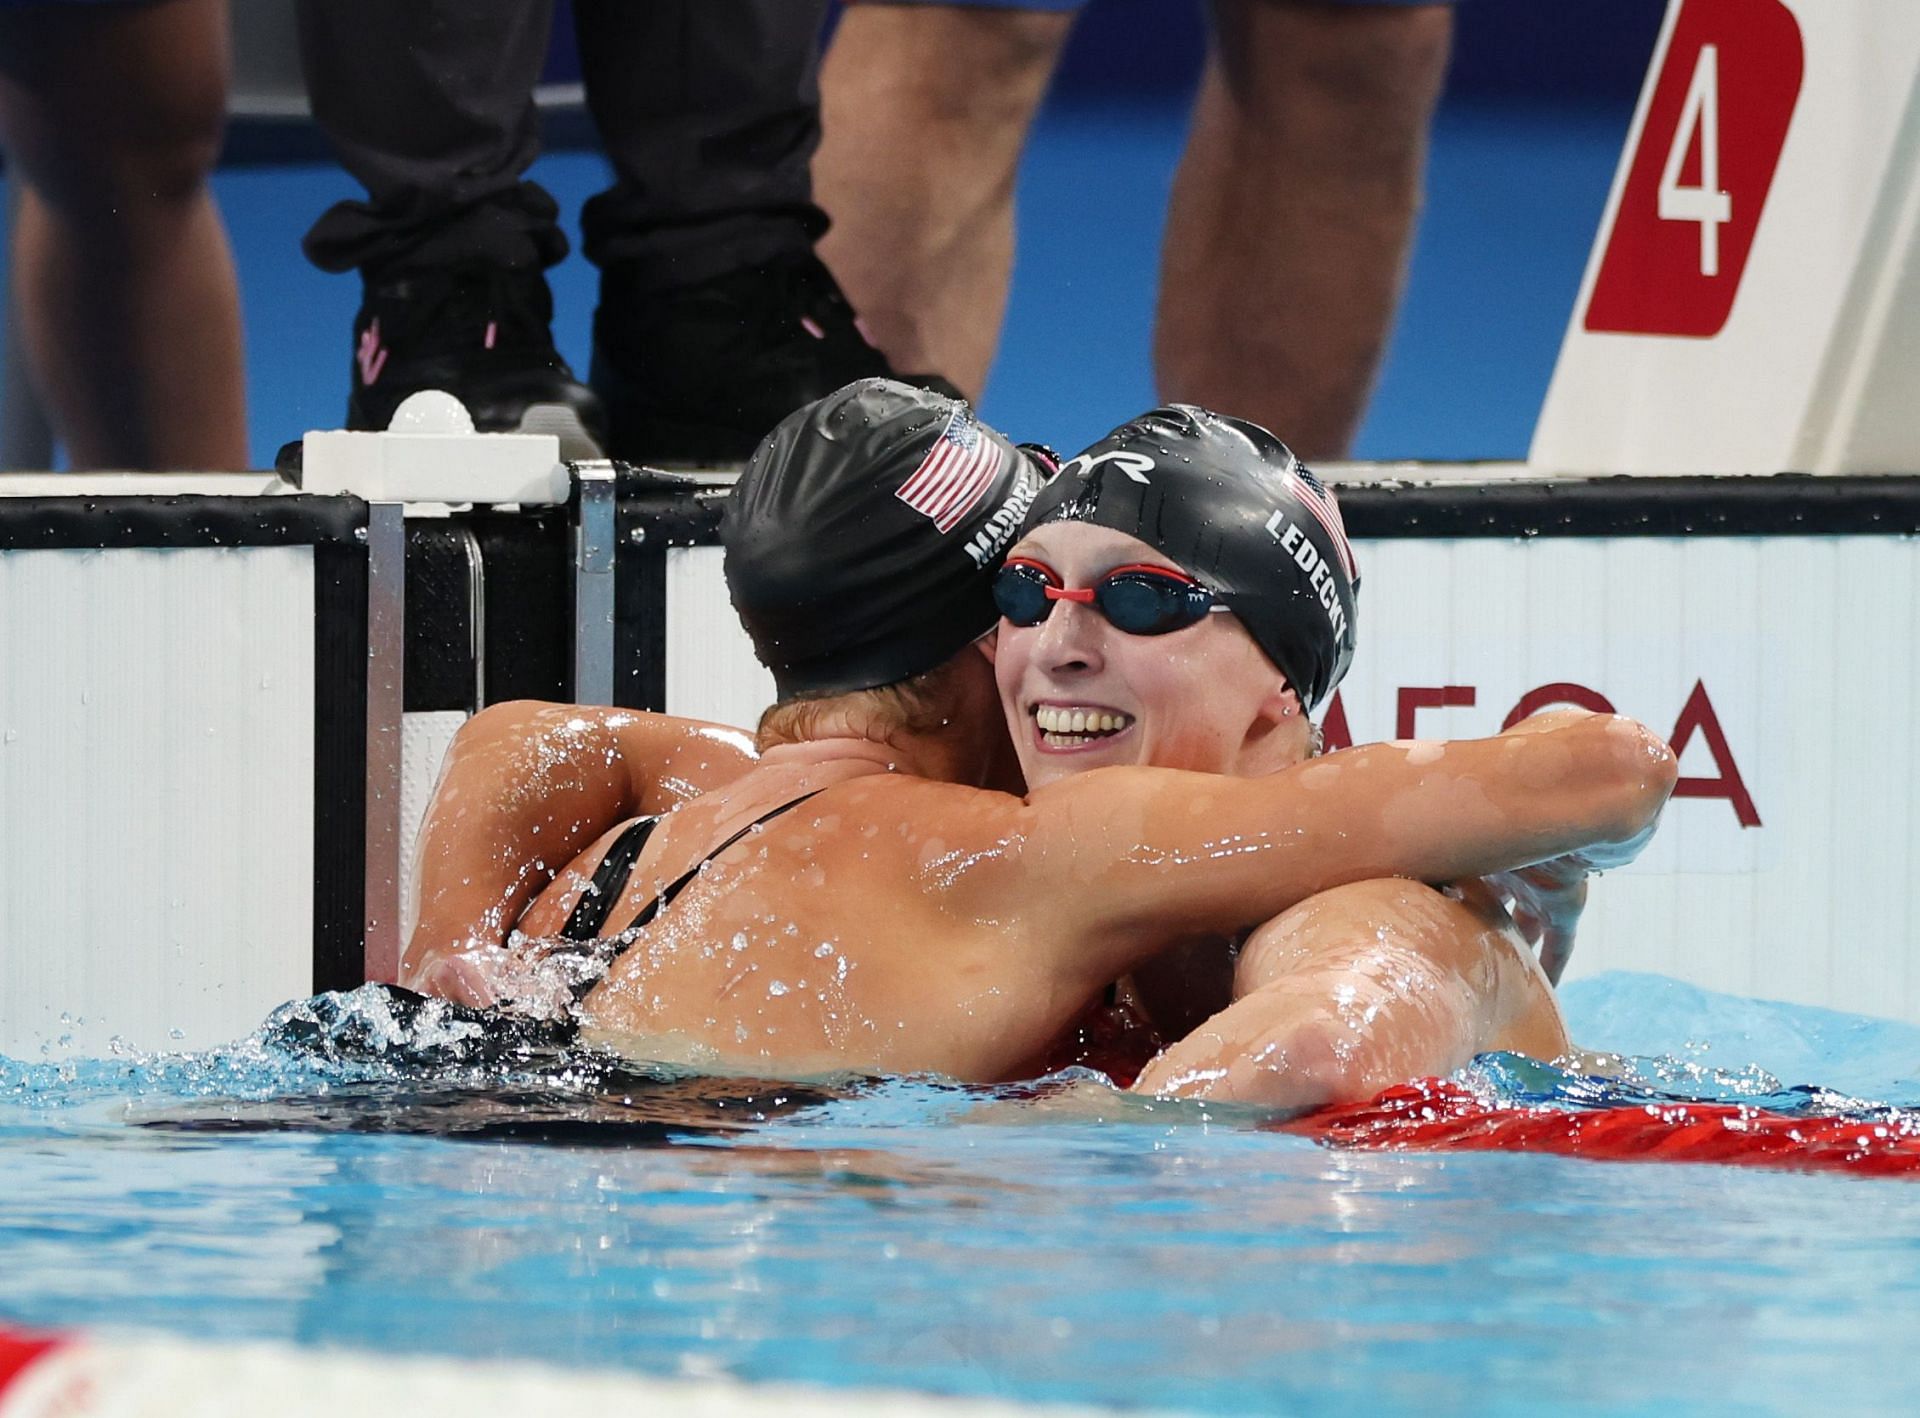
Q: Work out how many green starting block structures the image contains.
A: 0